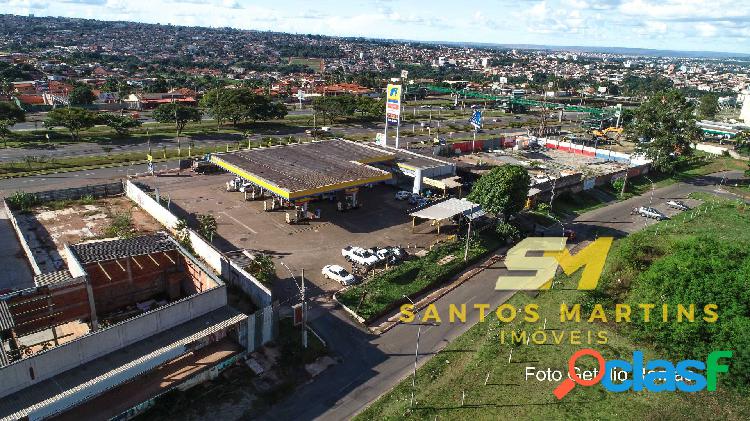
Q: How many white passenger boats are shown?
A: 0